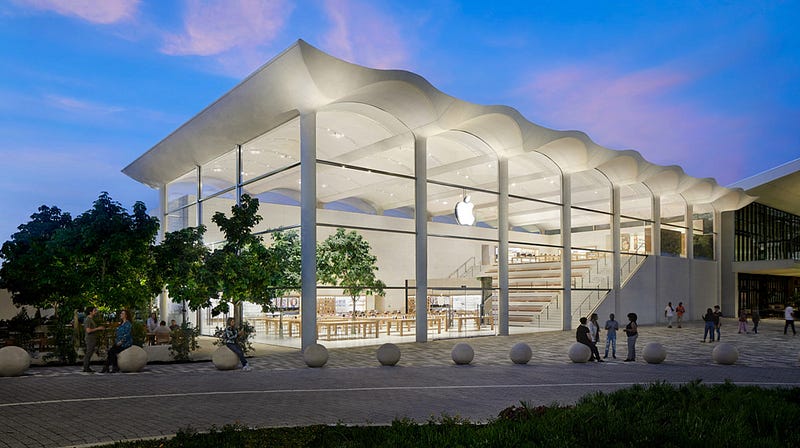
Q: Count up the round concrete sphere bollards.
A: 10